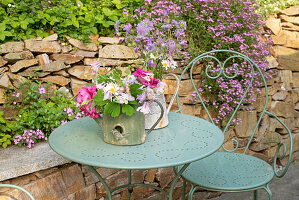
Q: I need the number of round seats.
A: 1